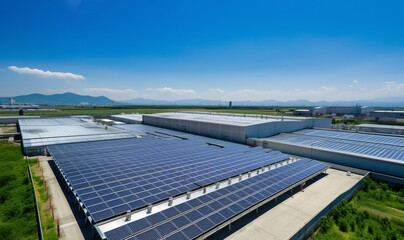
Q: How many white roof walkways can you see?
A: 1